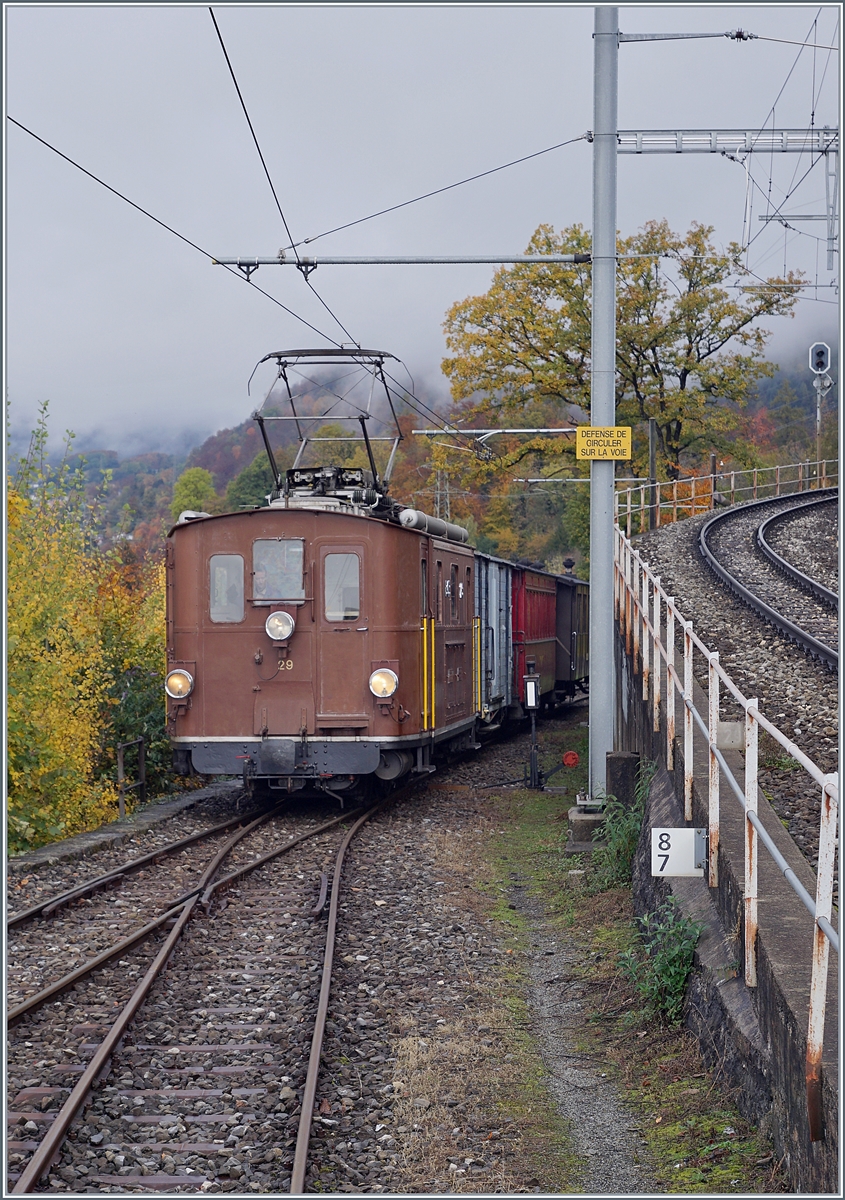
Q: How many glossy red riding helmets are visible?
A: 0